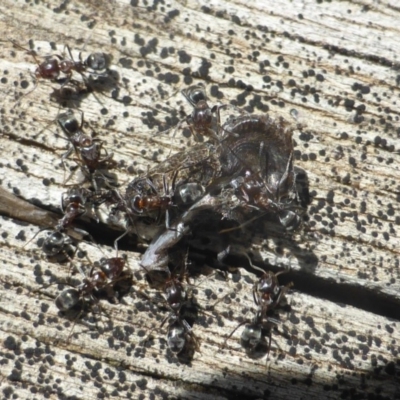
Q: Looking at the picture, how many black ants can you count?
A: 9